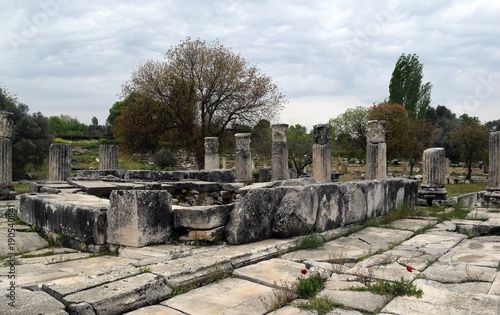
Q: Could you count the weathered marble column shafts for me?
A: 10